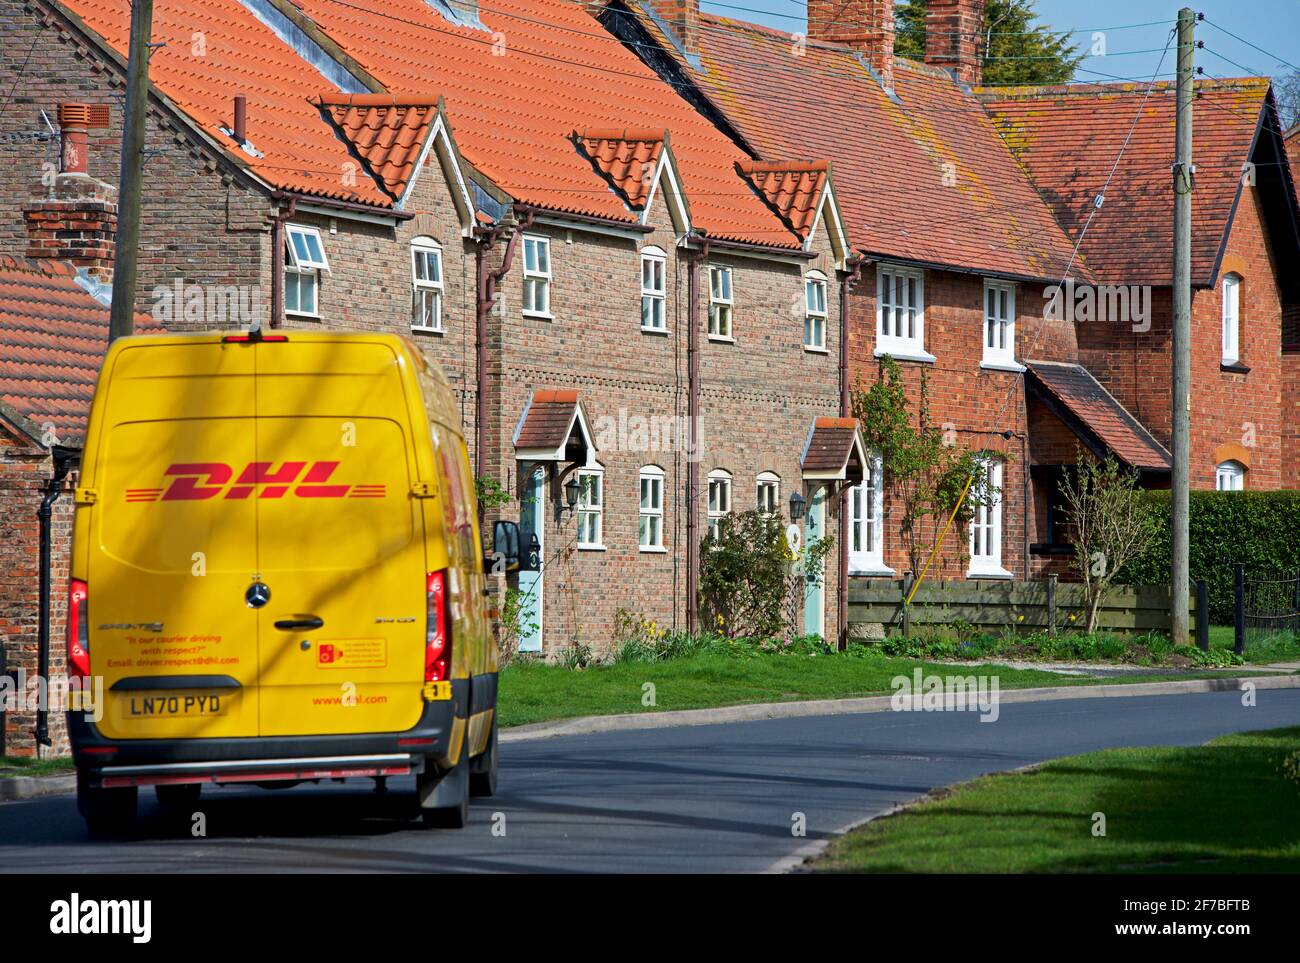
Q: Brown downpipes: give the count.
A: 4